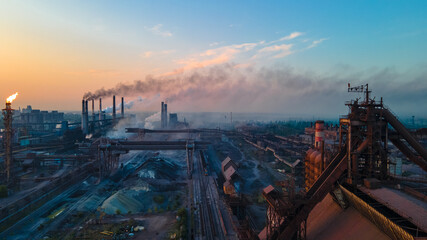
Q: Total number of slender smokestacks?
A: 8